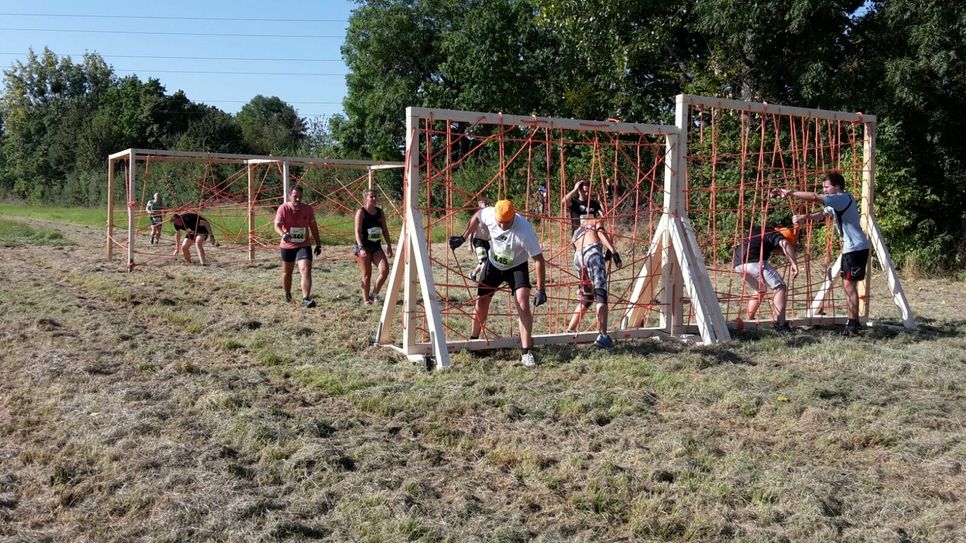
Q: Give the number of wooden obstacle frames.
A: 3